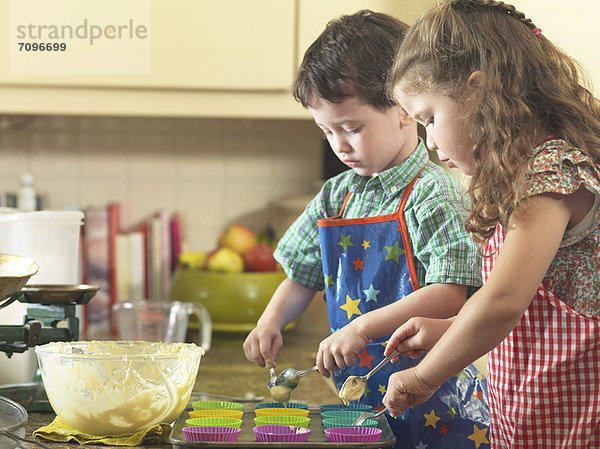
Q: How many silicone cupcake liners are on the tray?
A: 12